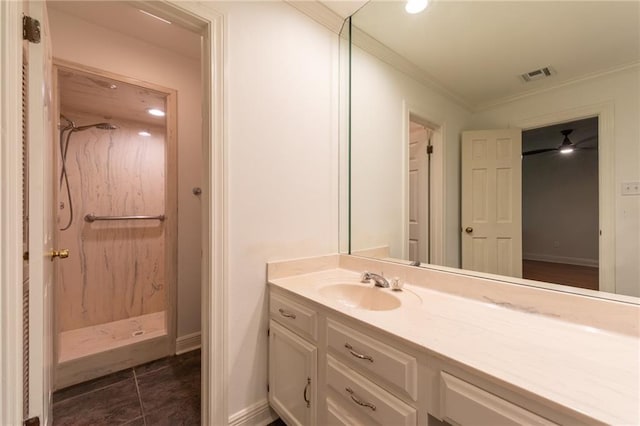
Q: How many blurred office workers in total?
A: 0